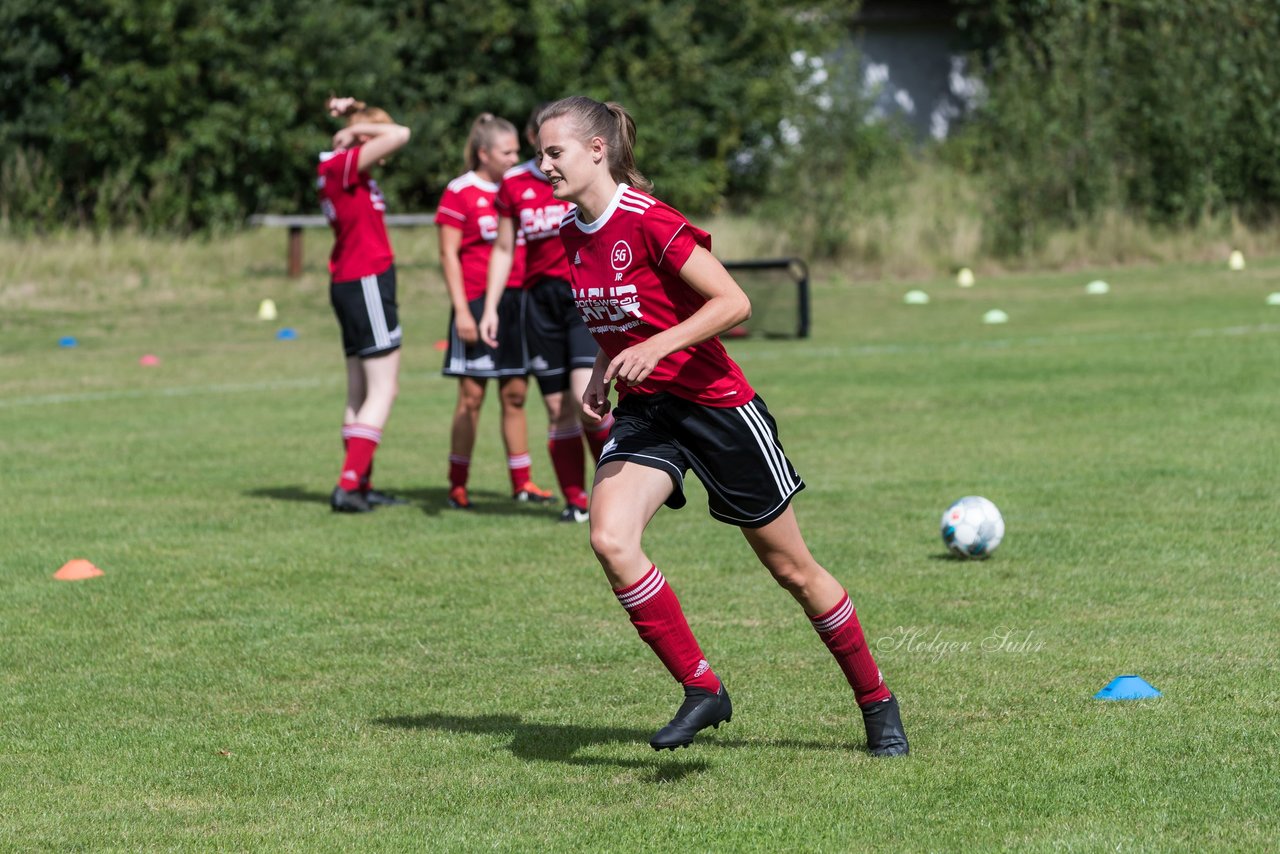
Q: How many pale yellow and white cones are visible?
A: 7